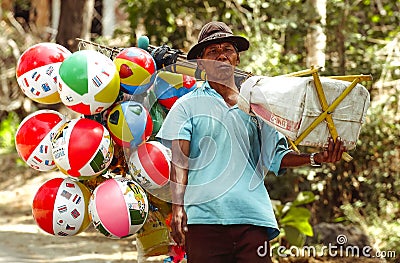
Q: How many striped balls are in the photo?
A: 10